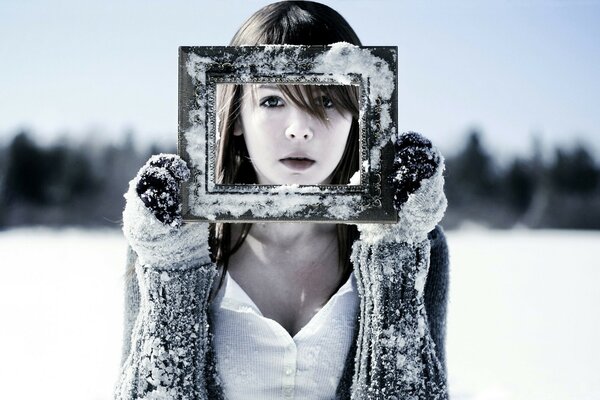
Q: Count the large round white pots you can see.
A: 0